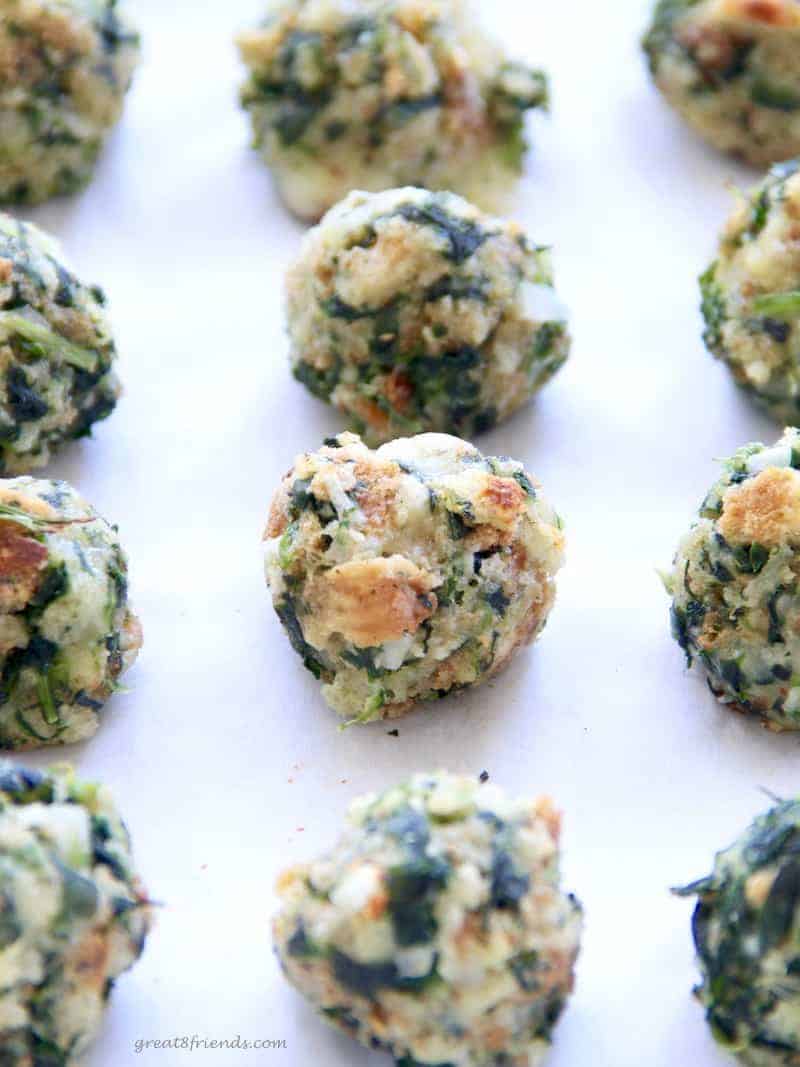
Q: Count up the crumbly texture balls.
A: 12